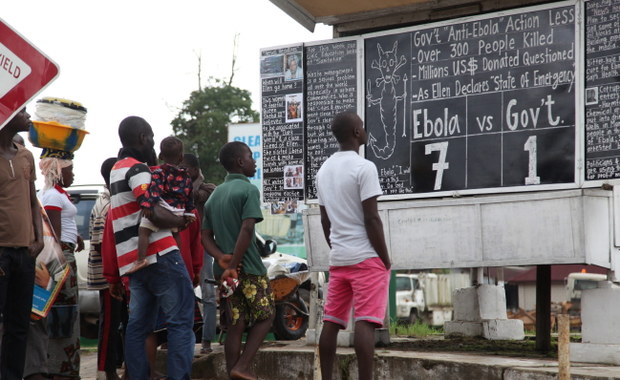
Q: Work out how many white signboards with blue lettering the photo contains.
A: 1